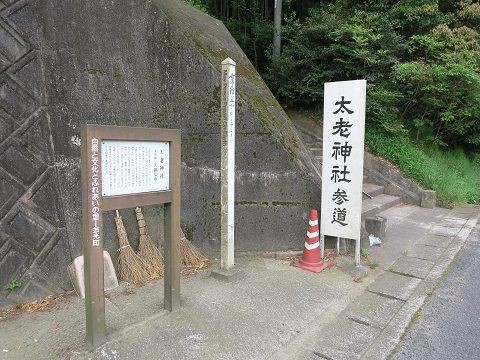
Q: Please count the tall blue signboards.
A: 0